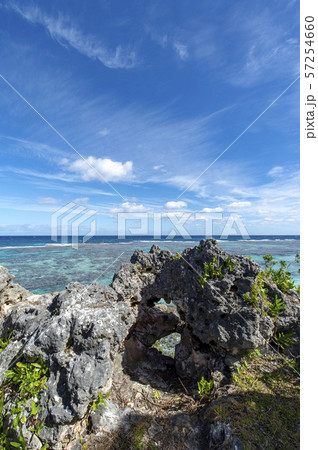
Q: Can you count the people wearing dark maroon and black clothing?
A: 0